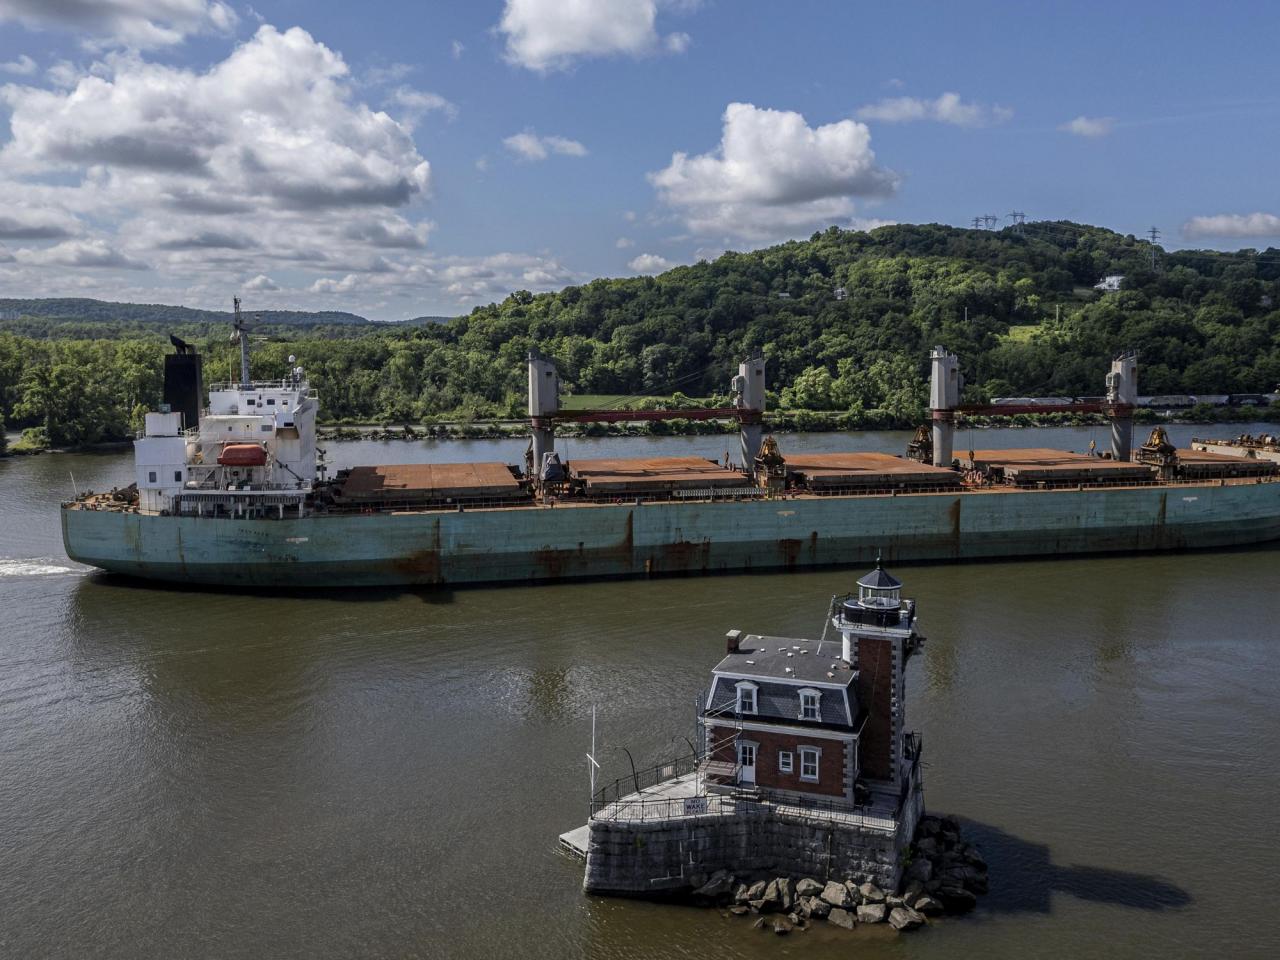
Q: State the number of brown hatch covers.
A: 5